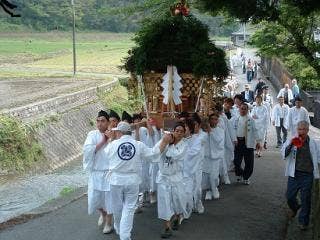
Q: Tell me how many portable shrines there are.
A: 1